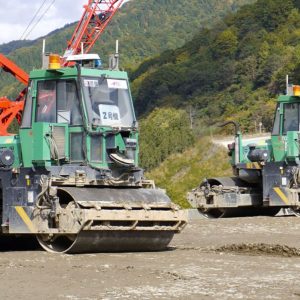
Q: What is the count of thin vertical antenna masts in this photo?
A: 4